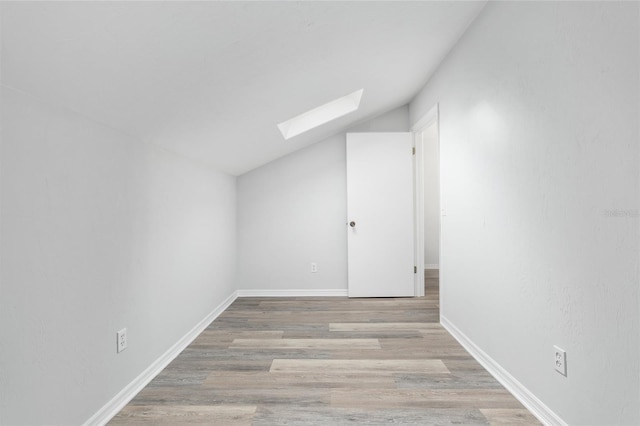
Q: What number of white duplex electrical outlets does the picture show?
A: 3